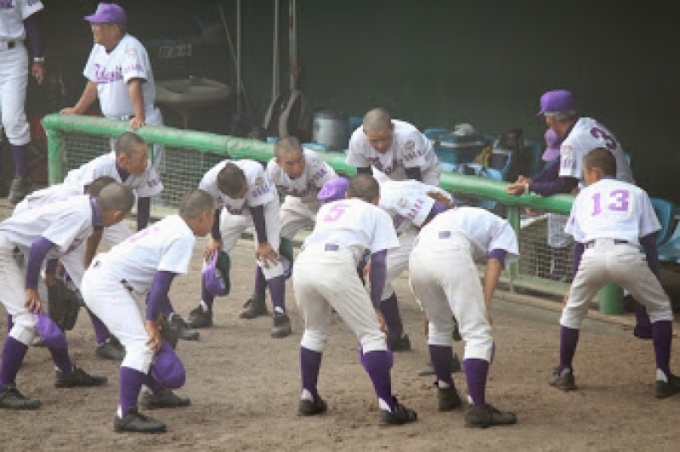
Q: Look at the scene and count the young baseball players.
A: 11